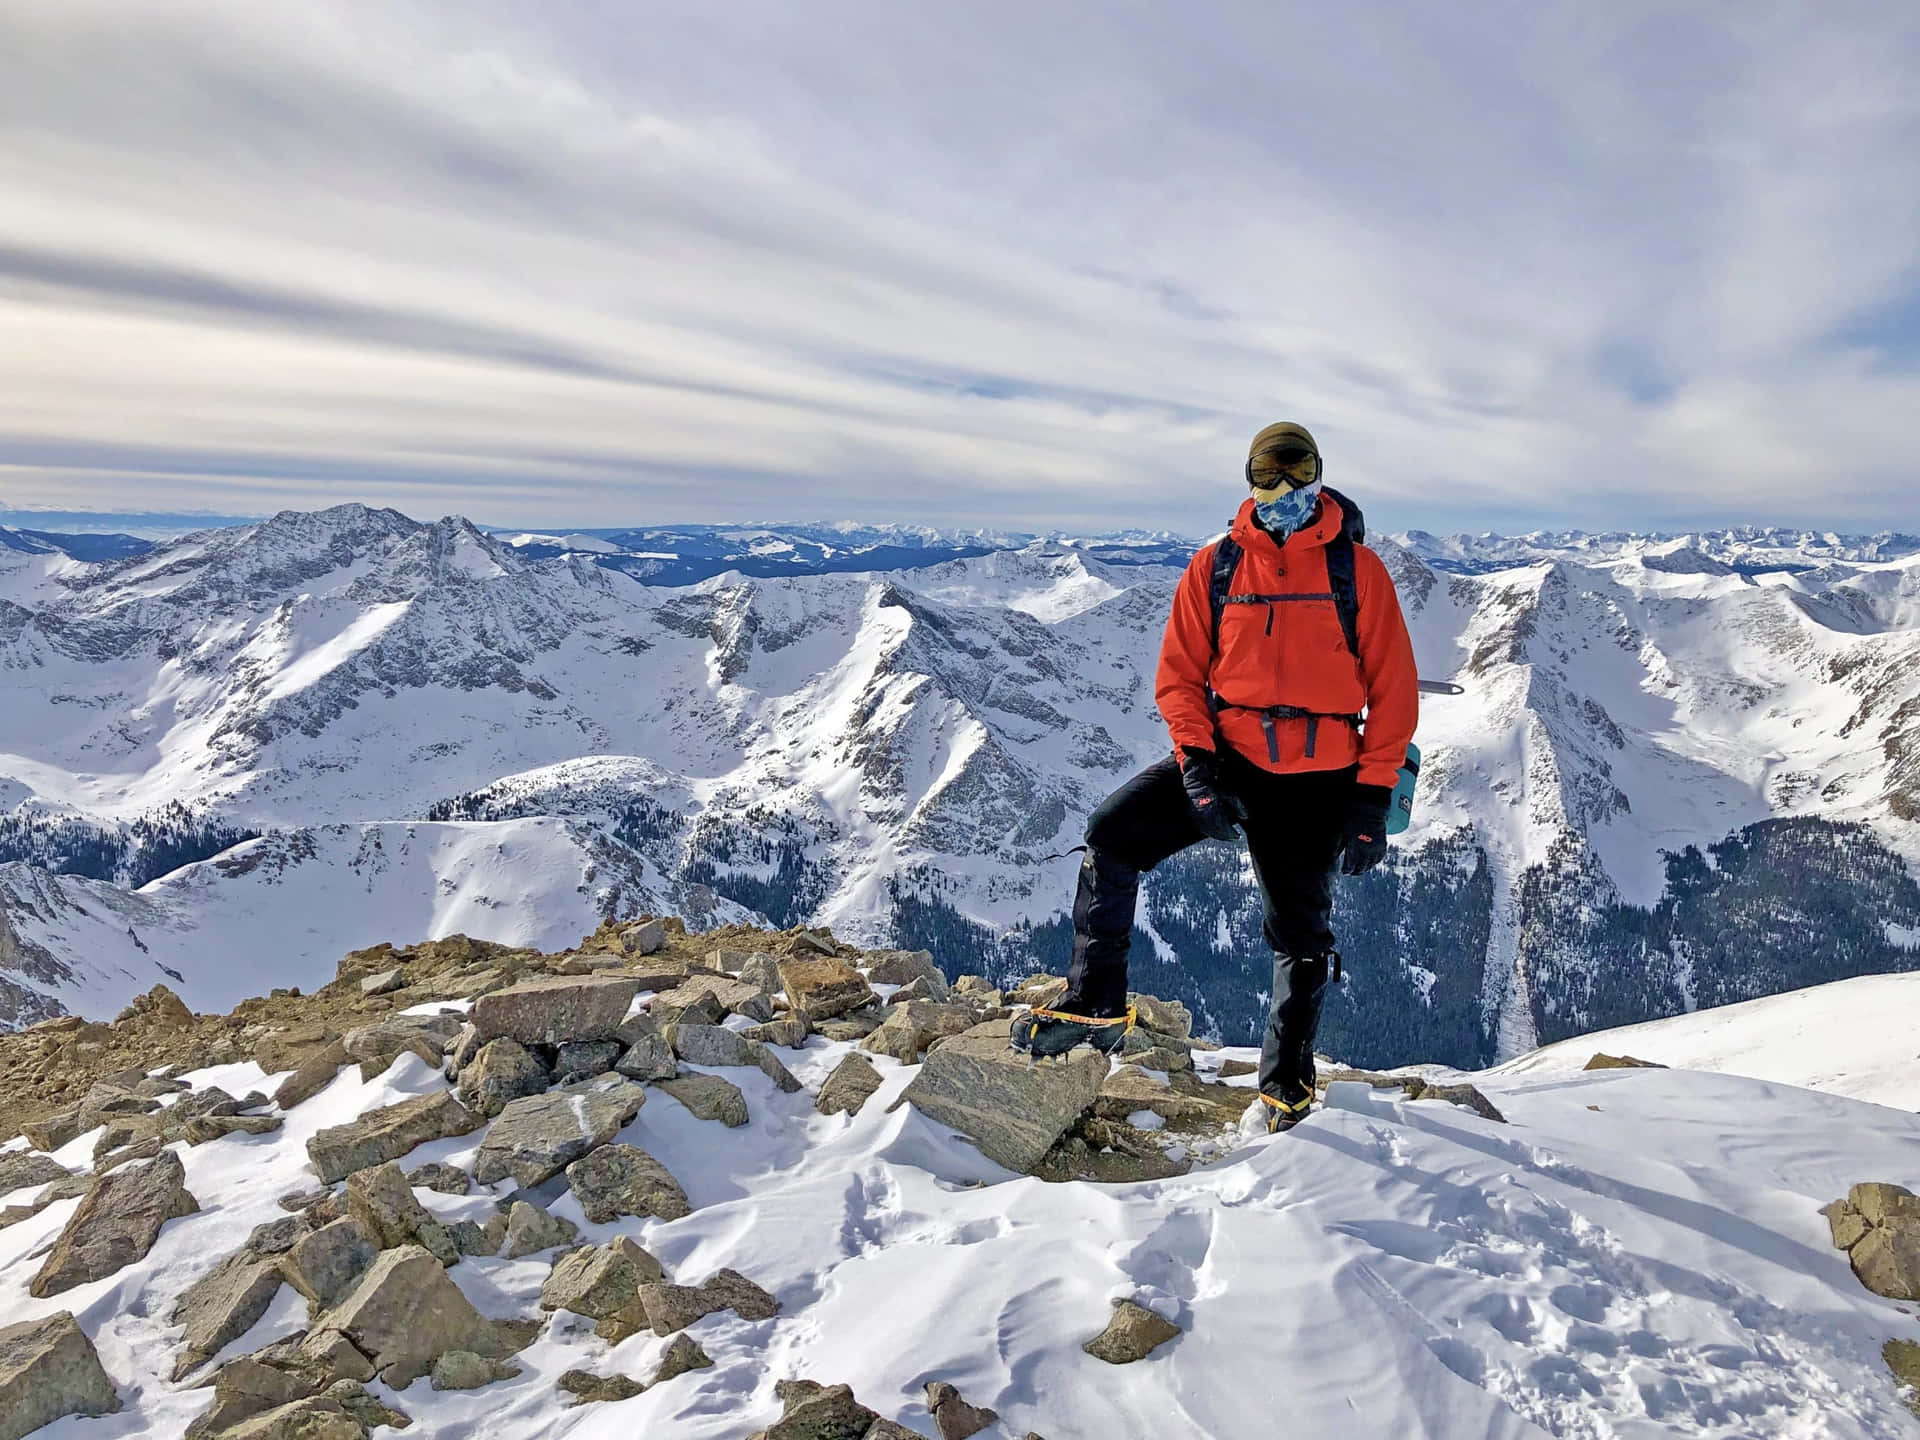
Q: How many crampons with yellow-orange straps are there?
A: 2